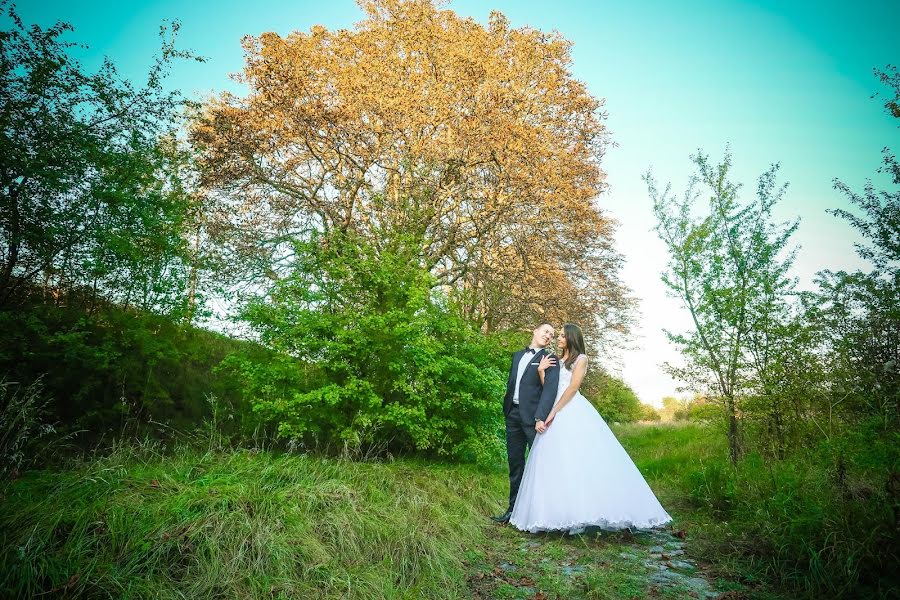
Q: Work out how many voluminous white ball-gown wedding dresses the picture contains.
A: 1